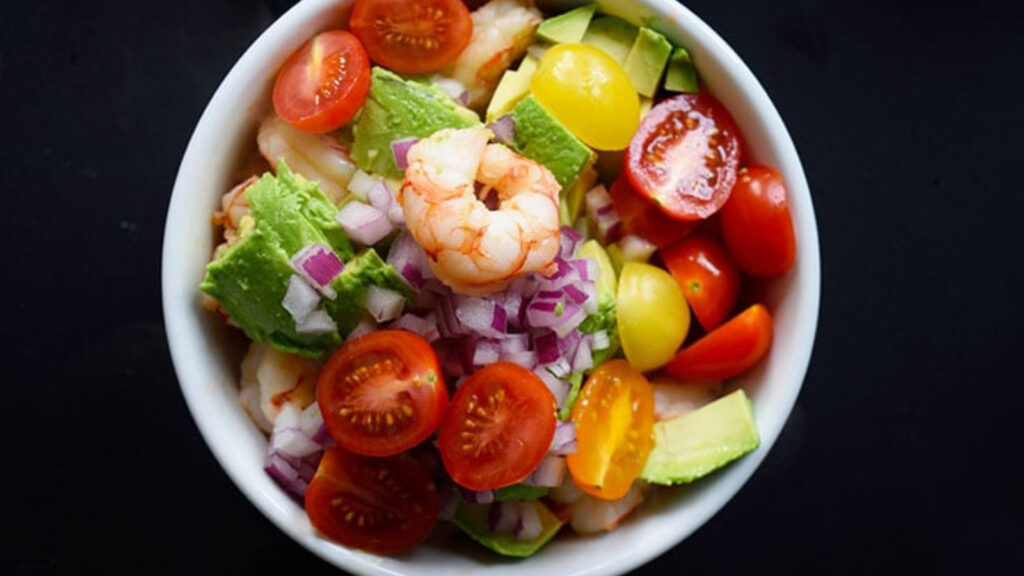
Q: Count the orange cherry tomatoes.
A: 1